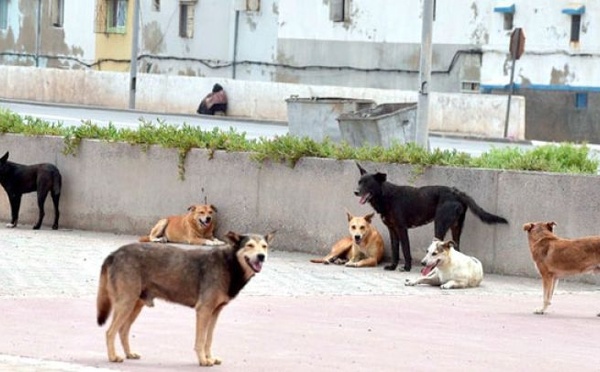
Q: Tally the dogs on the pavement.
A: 7